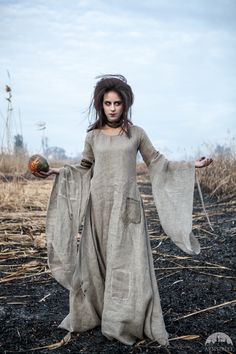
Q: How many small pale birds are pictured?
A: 0